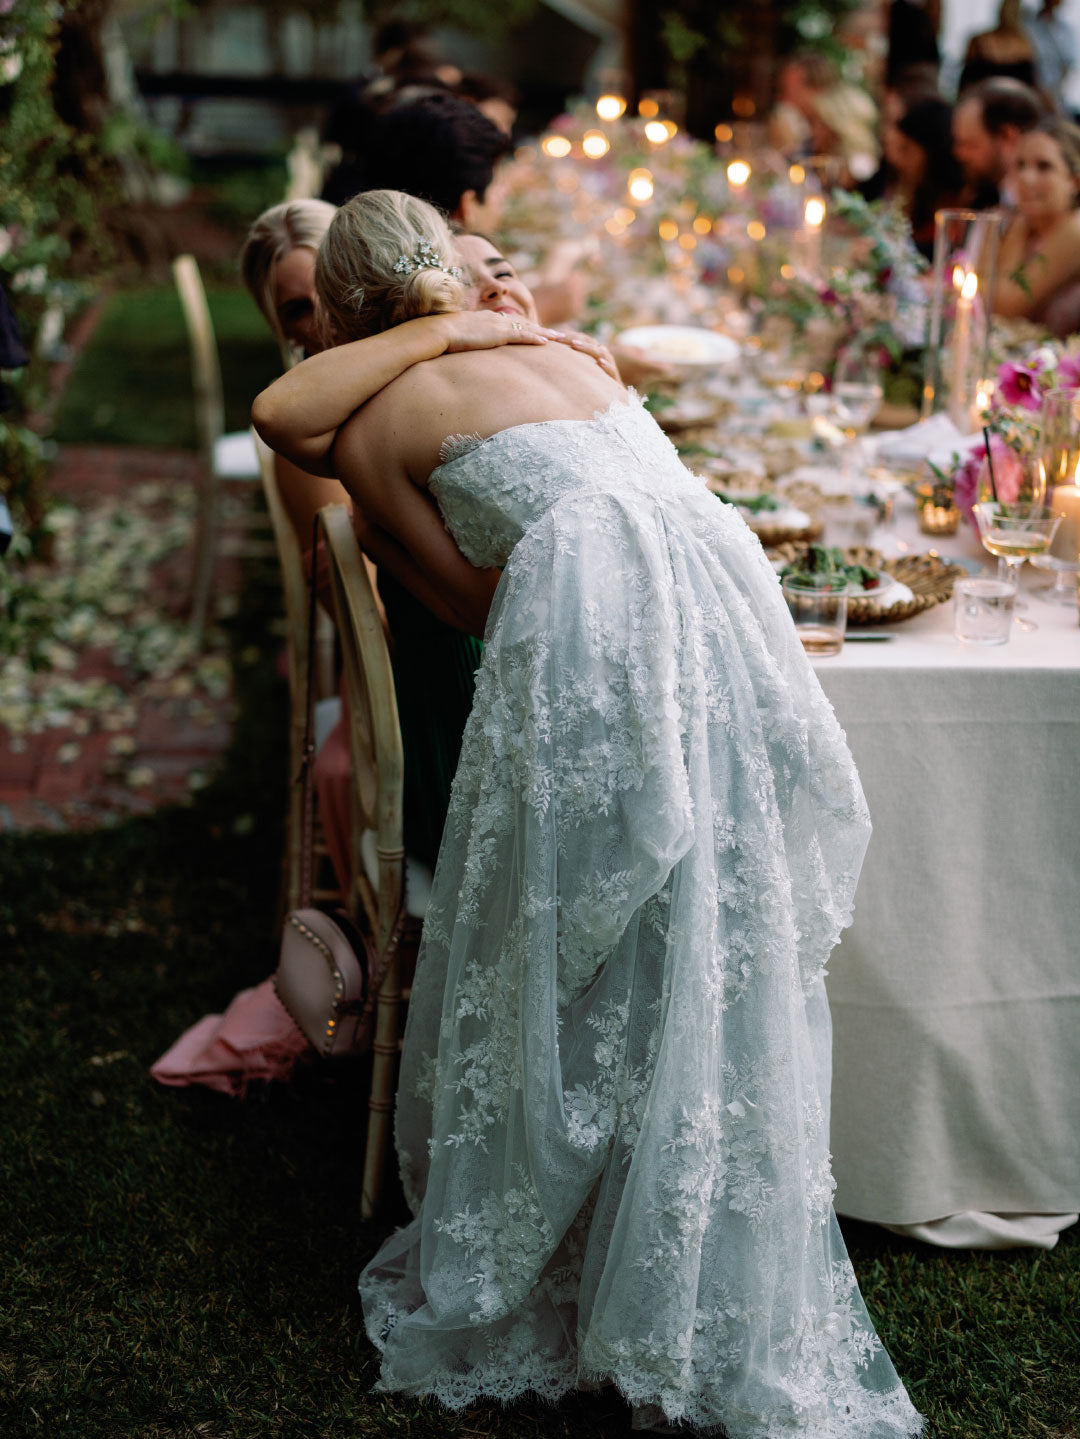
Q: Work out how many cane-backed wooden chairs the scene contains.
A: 3